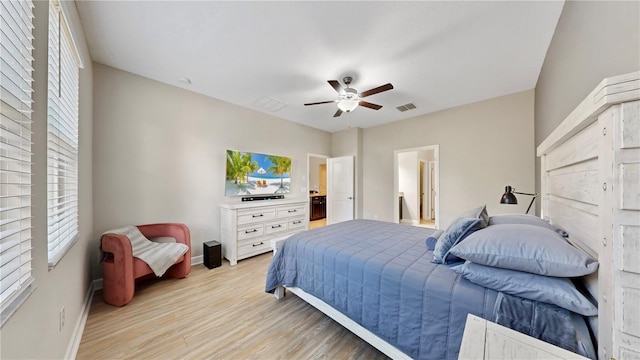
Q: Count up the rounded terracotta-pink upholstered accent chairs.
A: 1